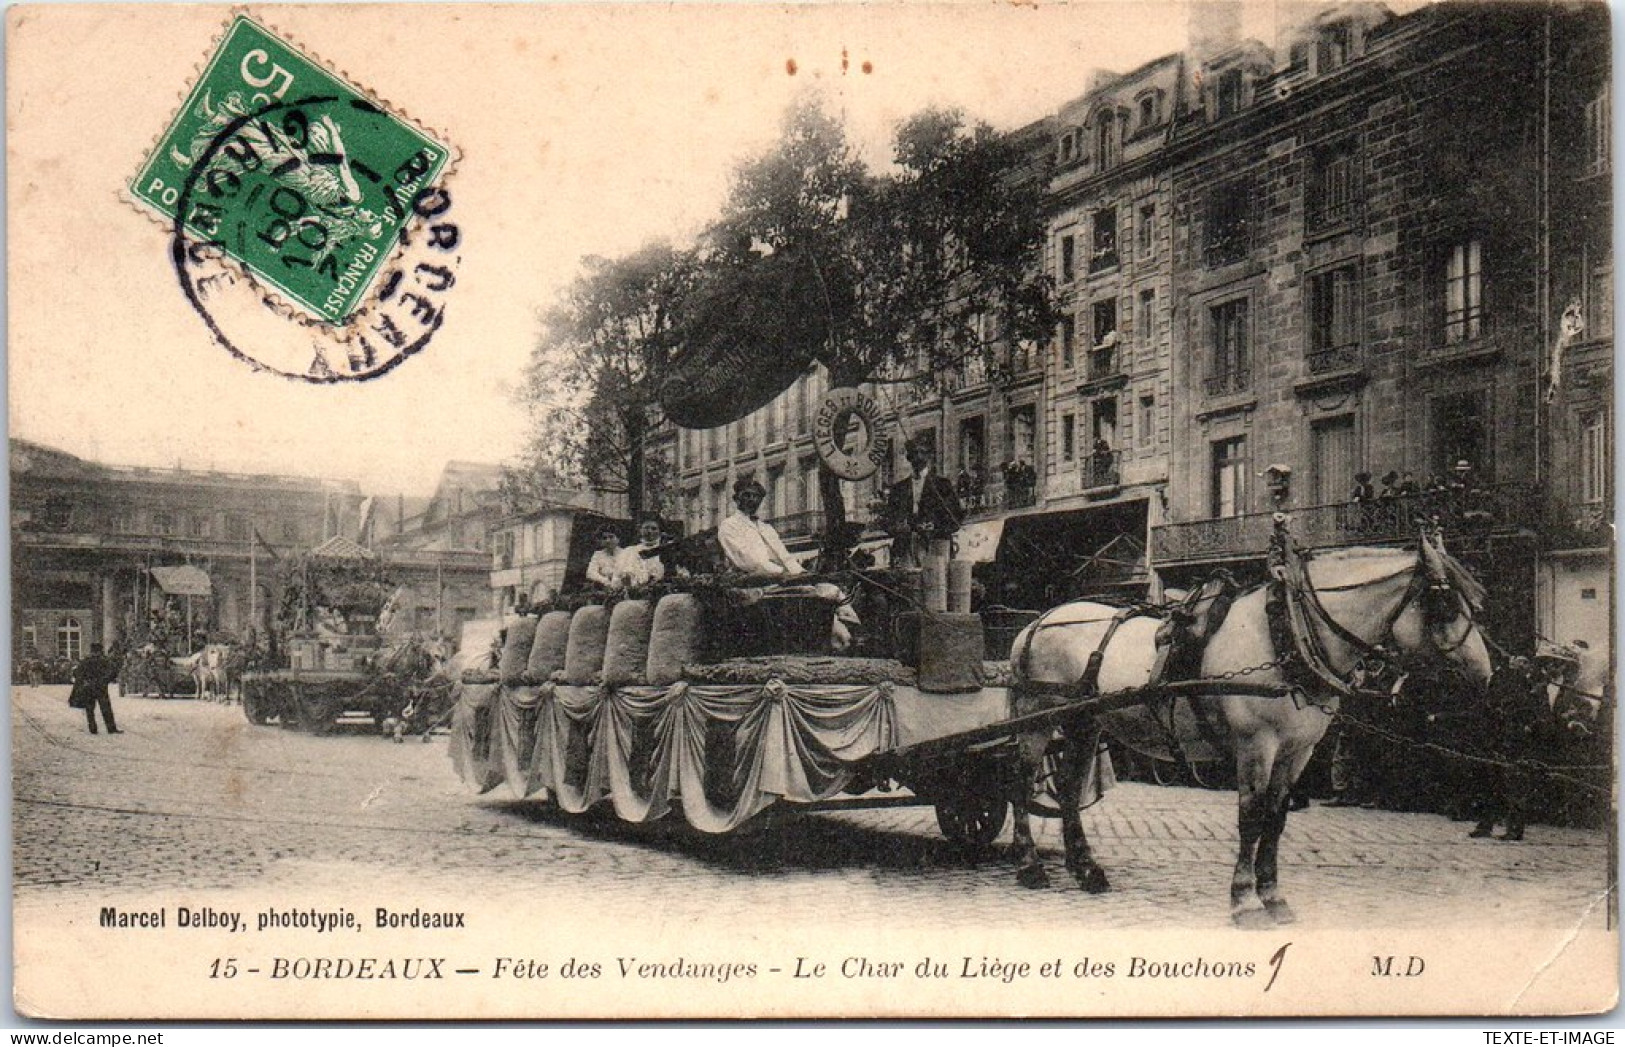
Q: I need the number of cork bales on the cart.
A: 5